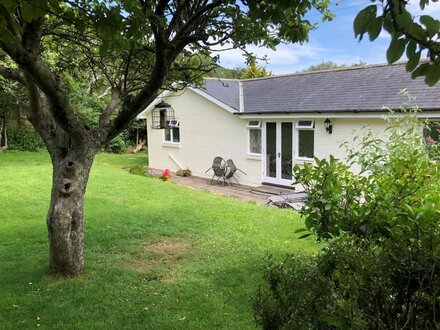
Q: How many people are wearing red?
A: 0